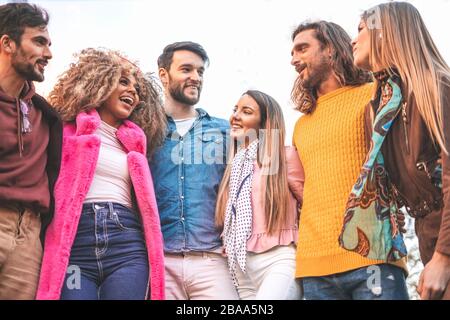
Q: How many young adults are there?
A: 6